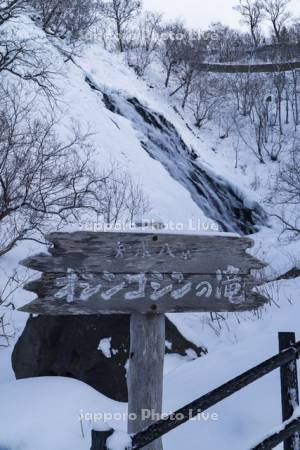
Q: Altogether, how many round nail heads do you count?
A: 2